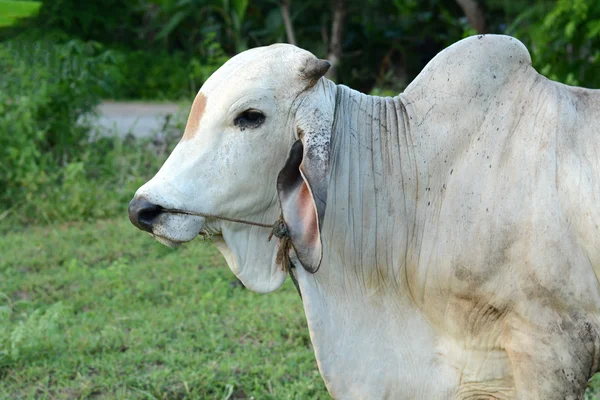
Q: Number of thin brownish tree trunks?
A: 3